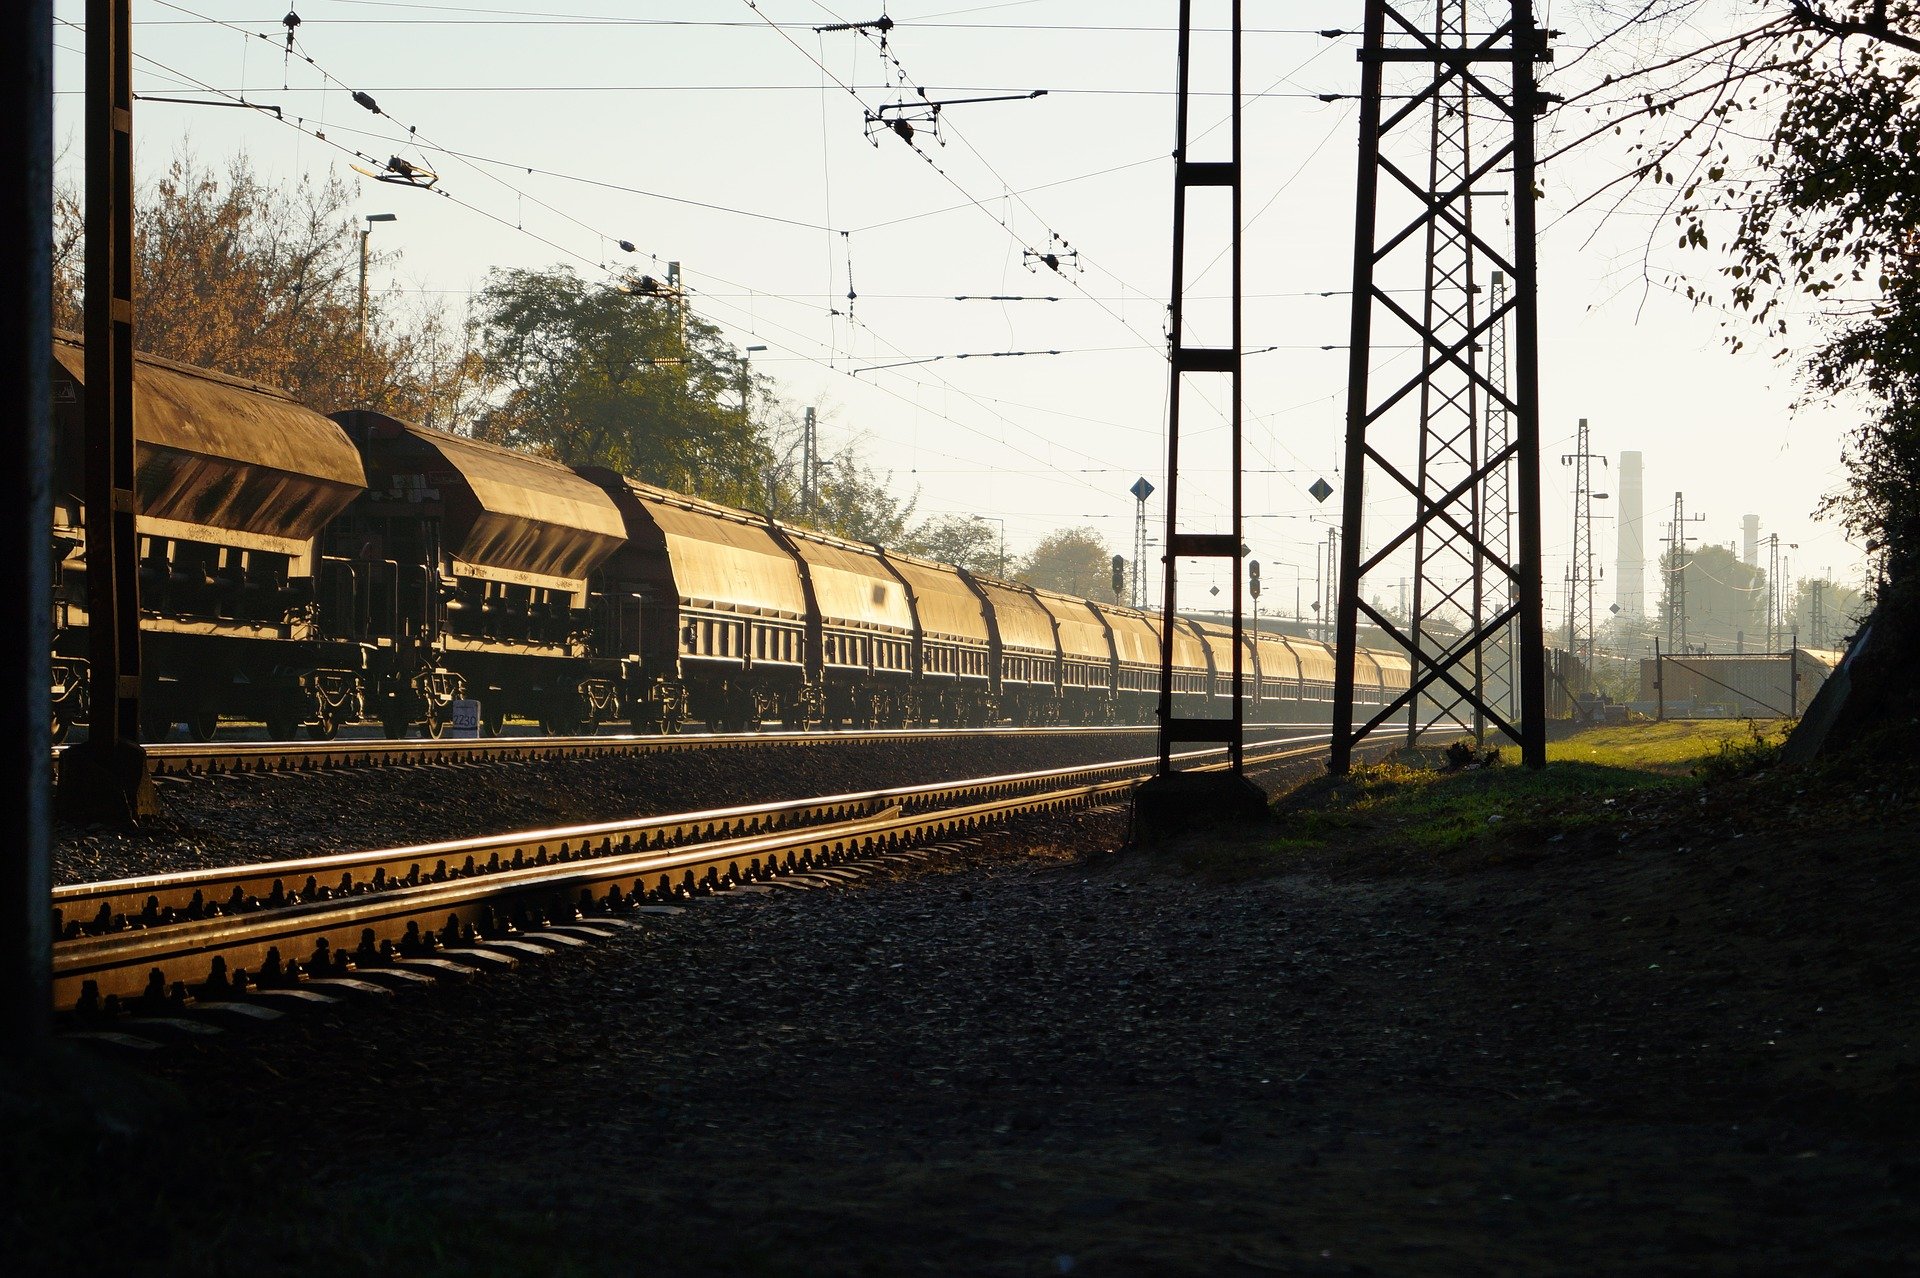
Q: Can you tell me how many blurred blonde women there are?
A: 0